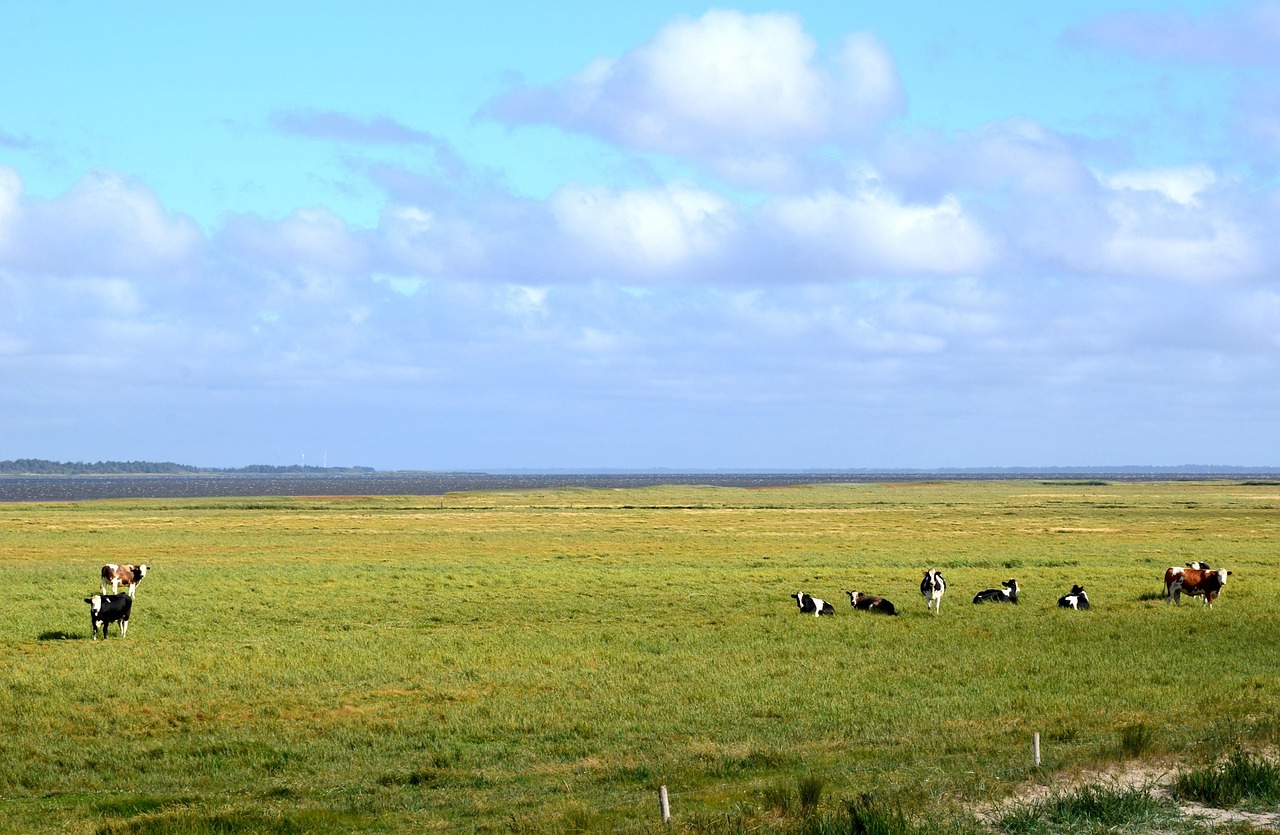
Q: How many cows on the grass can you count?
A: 9